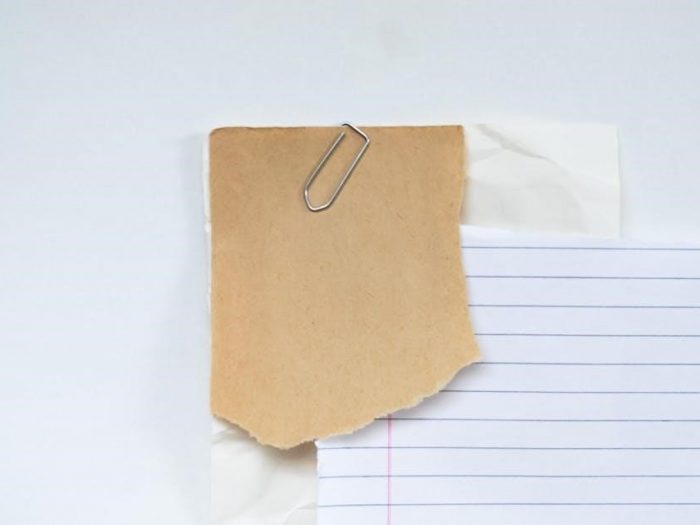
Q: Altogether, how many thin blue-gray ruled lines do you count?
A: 10